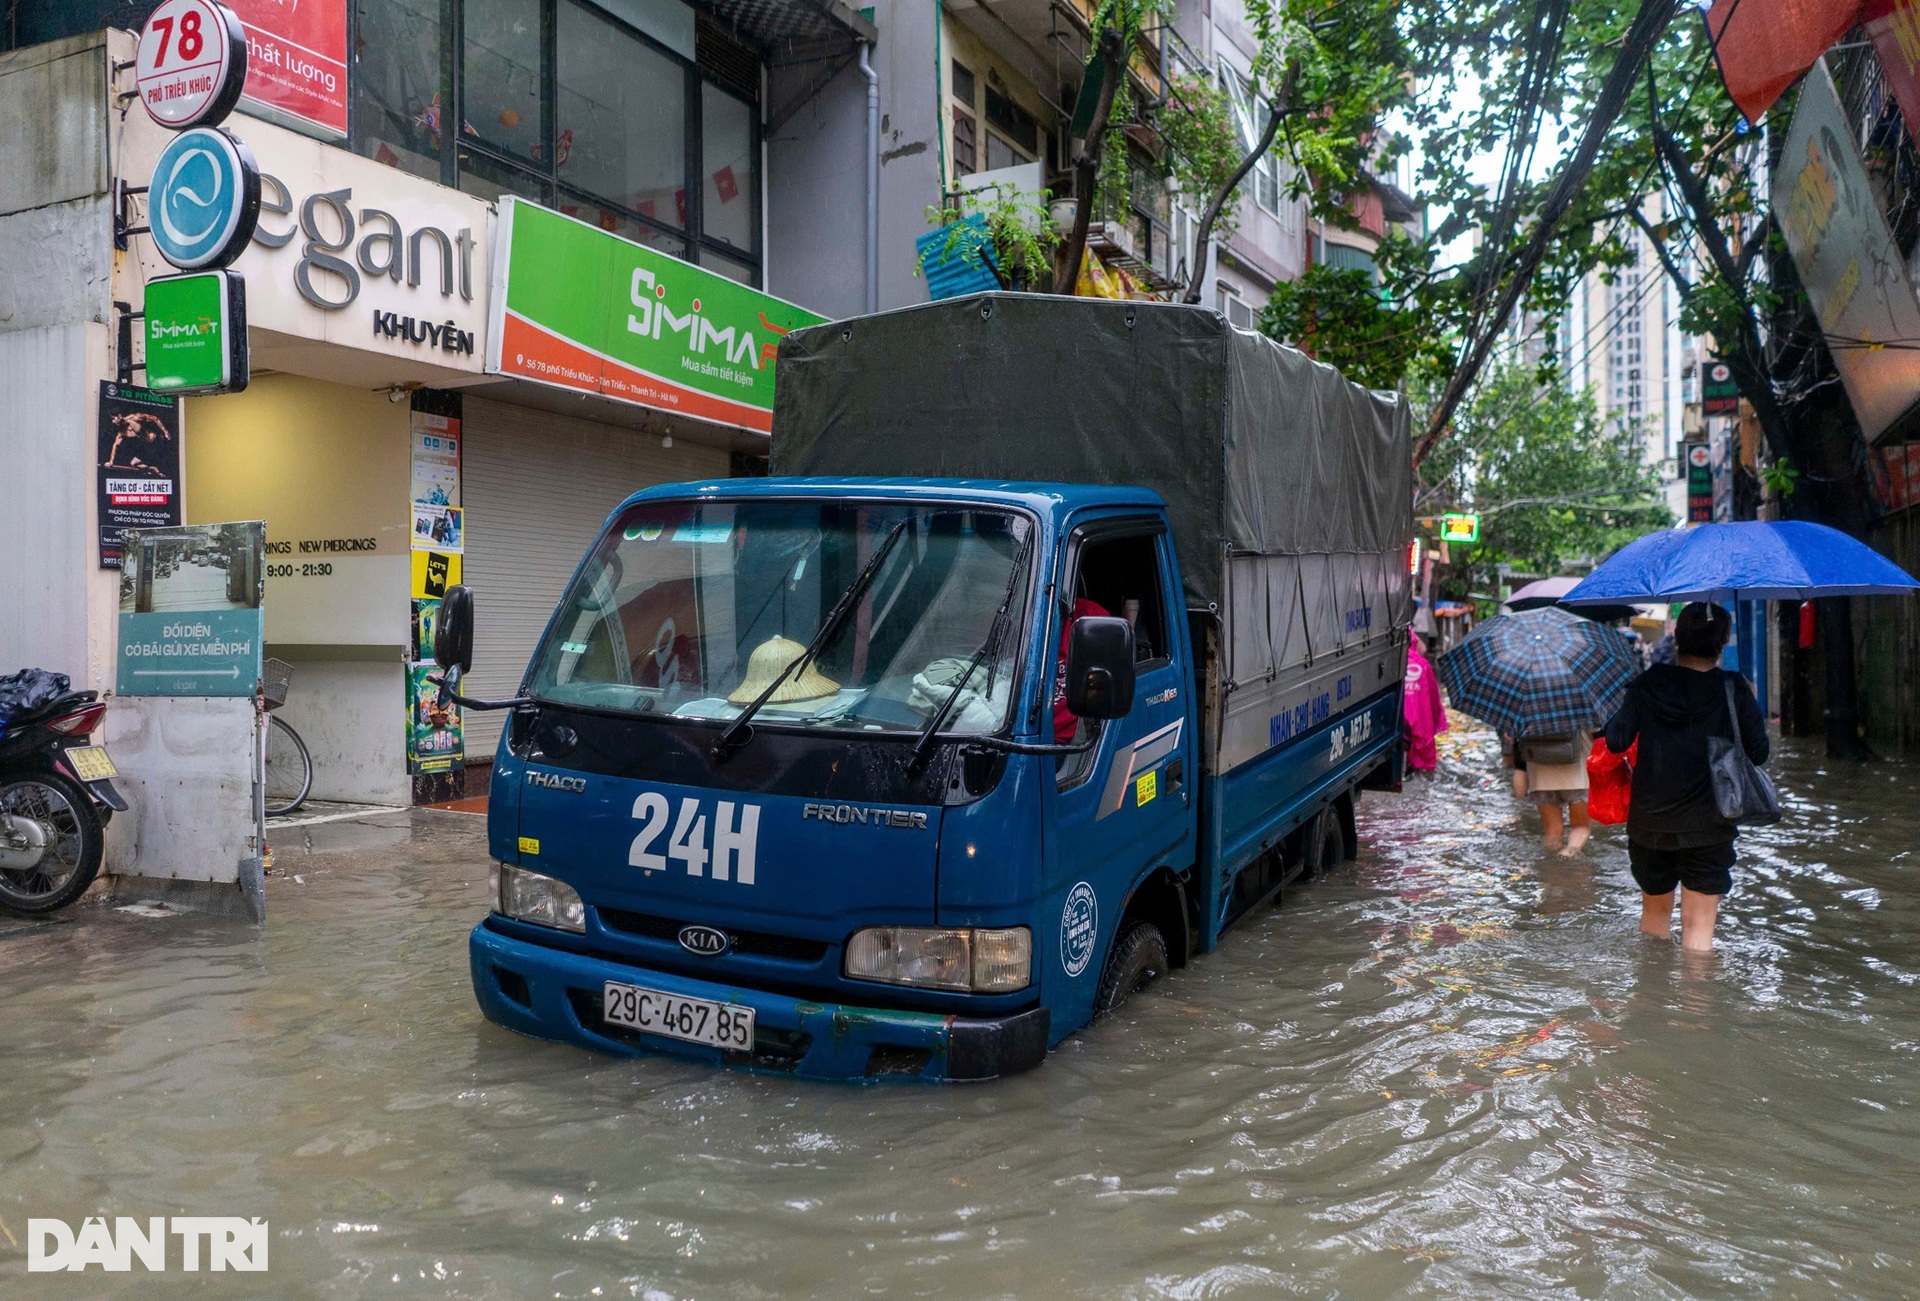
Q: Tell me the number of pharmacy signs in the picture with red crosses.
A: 2